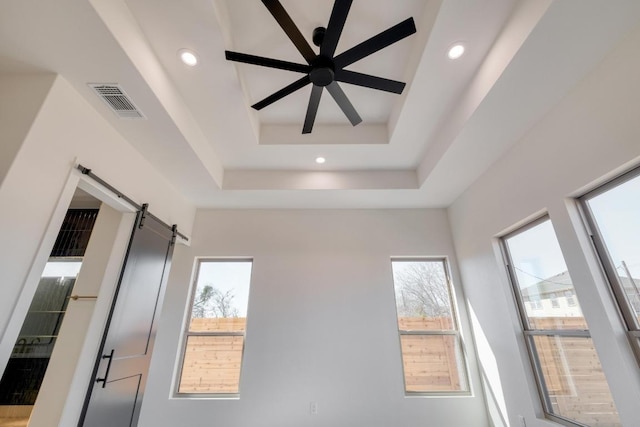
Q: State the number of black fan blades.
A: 8